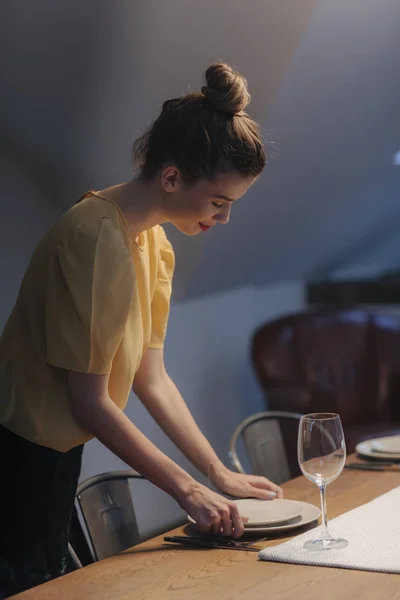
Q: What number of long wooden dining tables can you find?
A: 1